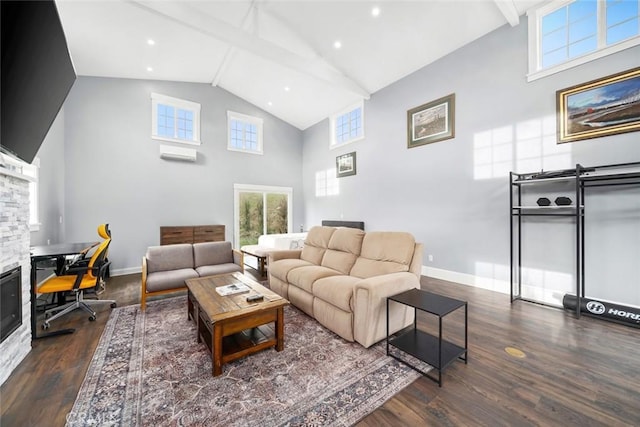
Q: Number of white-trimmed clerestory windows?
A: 4